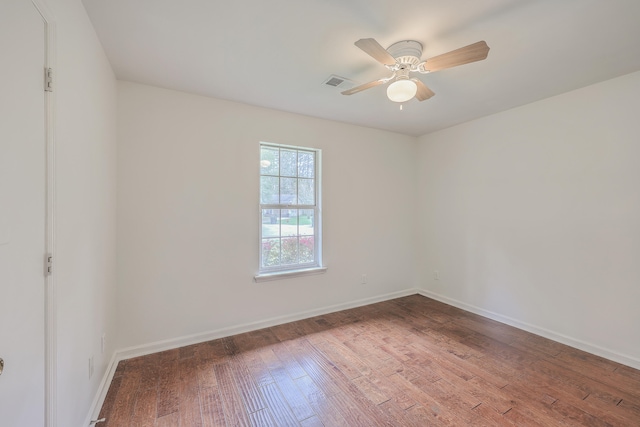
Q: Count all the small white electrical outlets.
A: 4